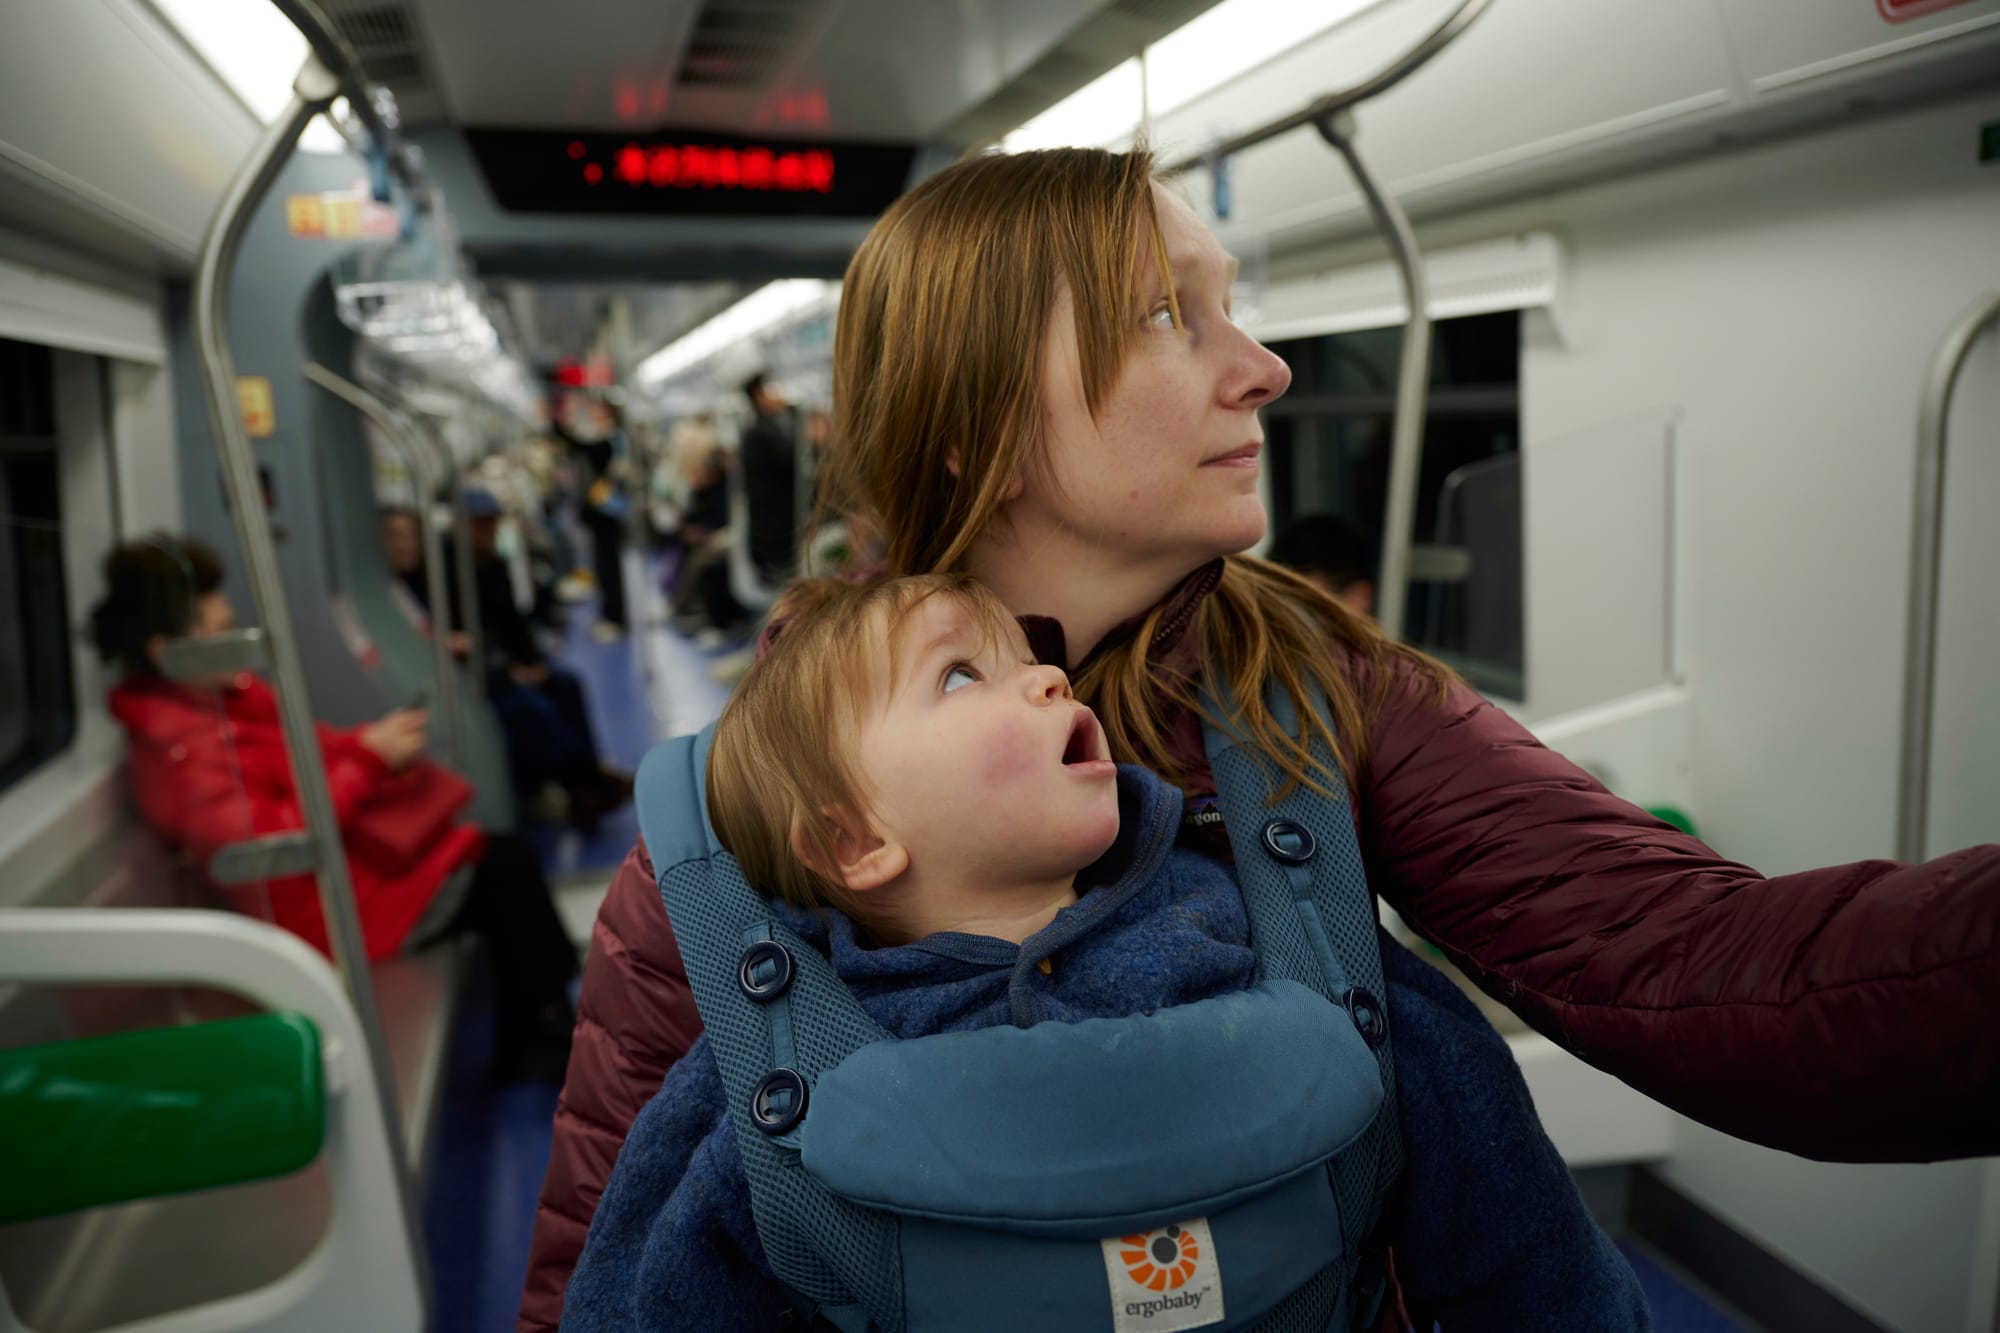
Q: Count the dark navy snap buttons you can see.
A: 4